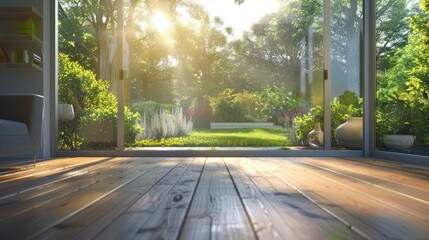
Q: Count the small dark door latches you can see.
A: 2